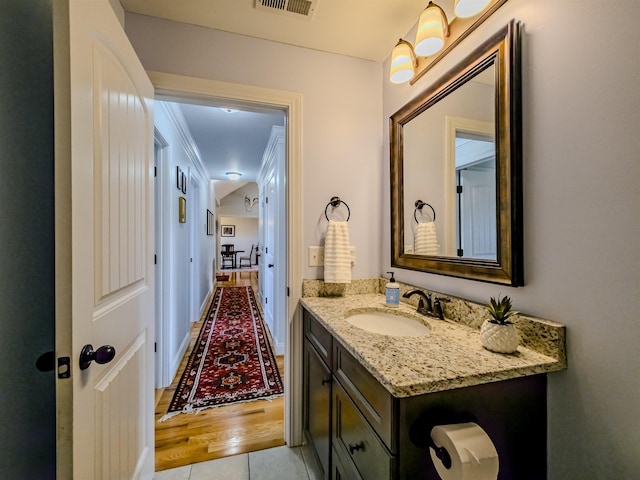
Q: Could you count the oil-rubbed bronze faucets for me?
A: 1